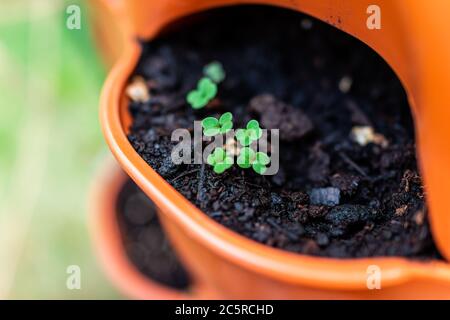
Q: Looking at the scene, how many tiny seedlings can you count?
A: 6